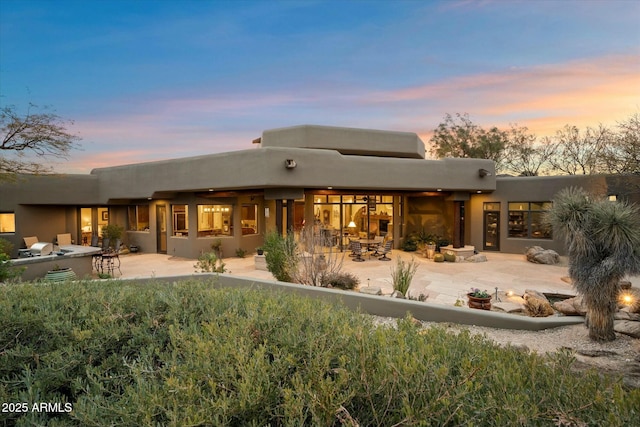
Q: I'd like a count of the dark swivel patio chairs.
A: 4